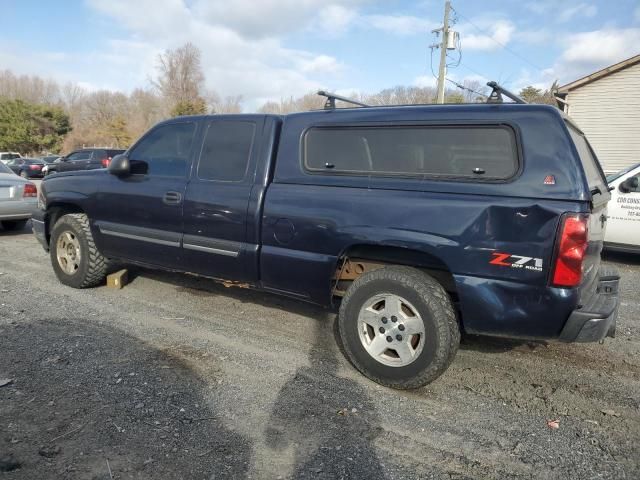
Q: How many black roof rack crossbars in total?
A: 2